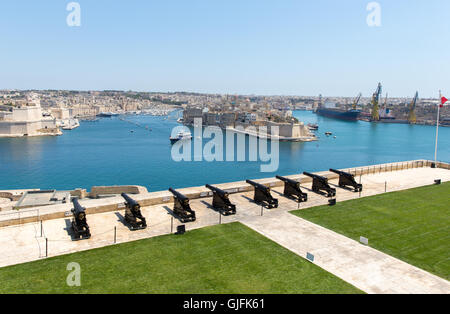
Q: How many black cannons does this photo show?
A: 8